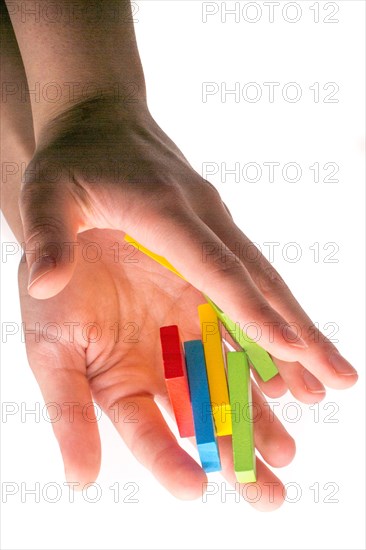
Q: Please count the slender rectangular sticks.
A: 6